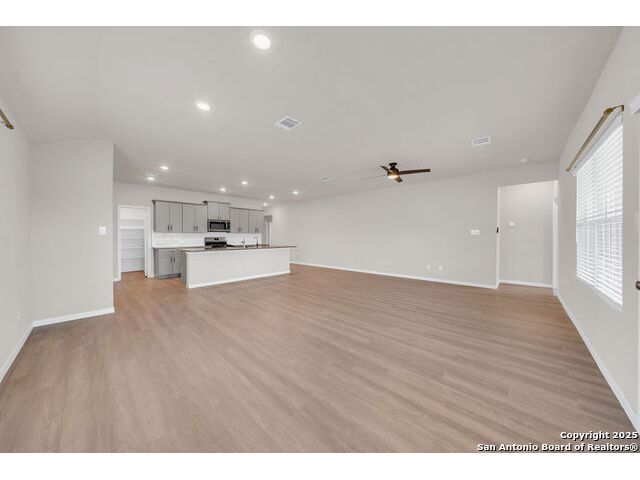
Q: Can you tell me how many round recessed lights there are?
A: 9